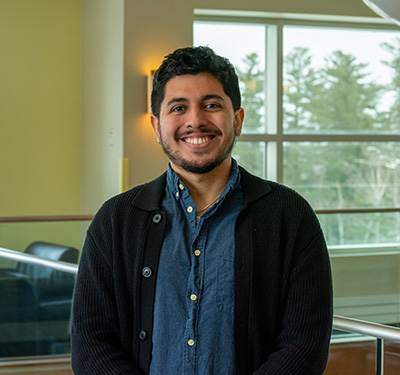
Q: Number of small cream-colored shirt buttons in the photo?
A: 6